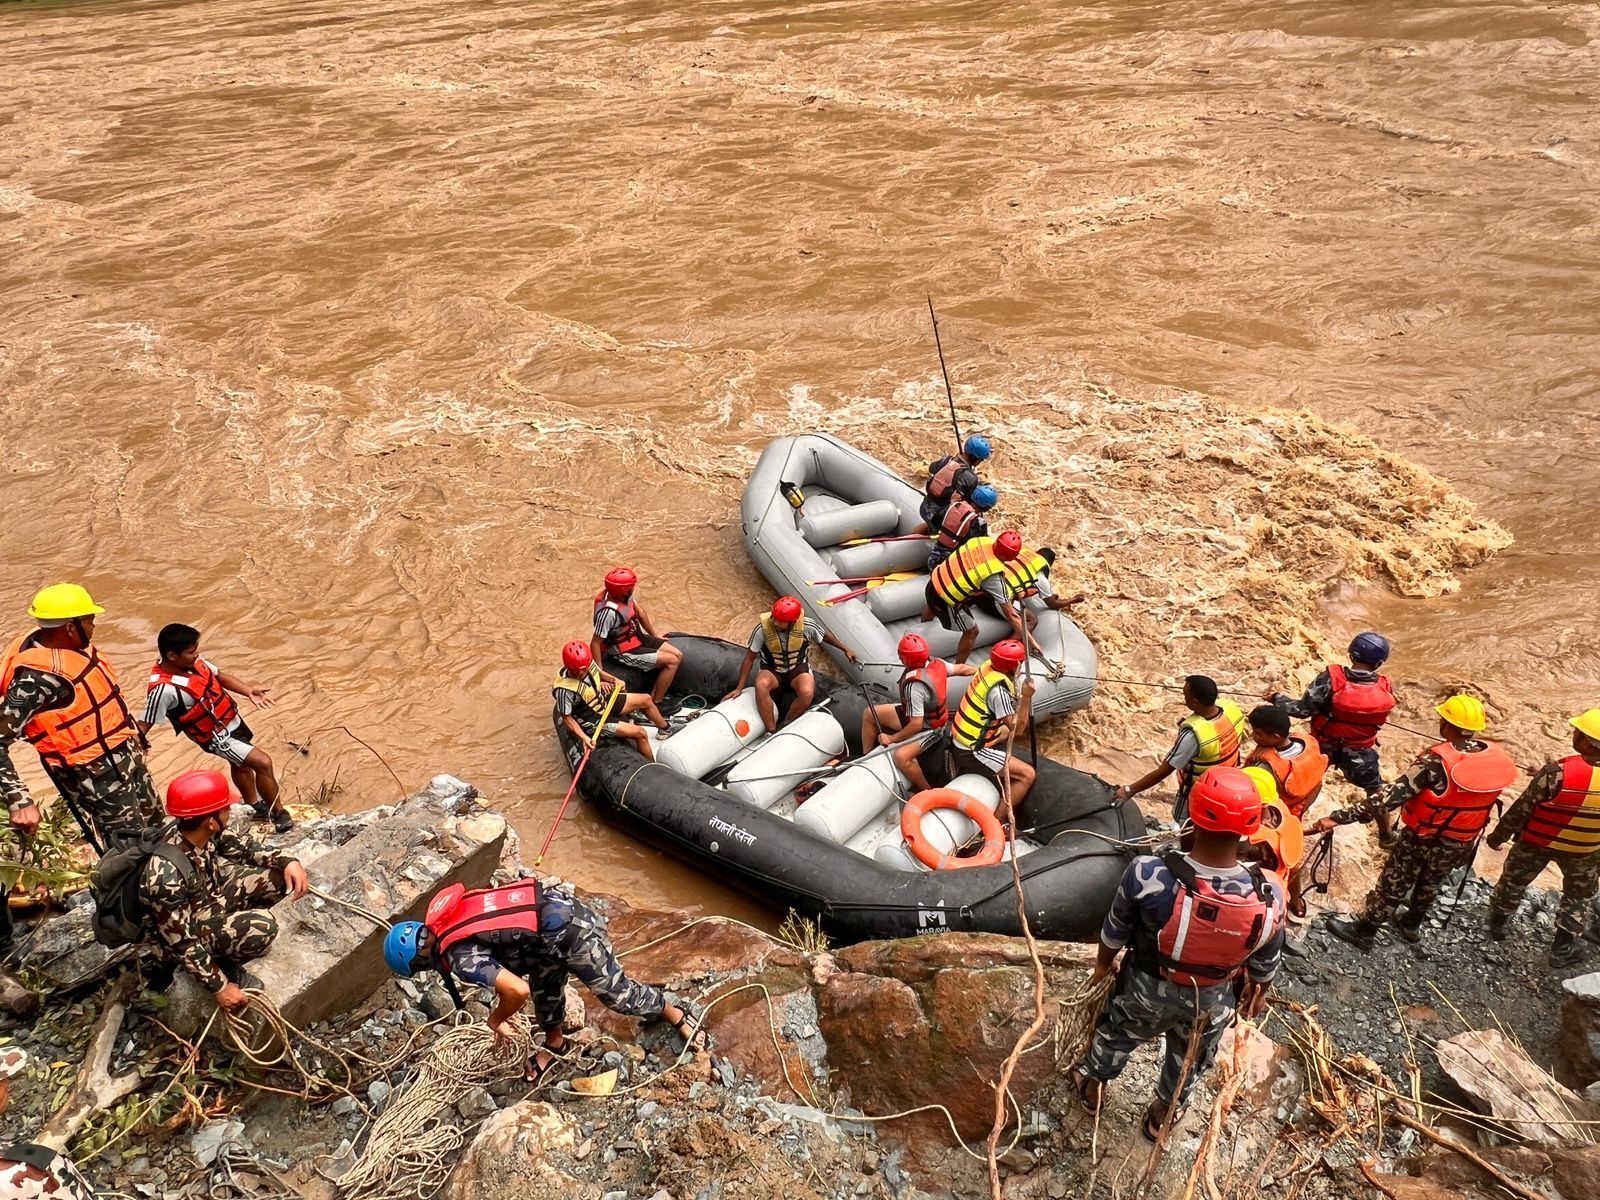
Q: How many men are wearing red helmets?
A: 8